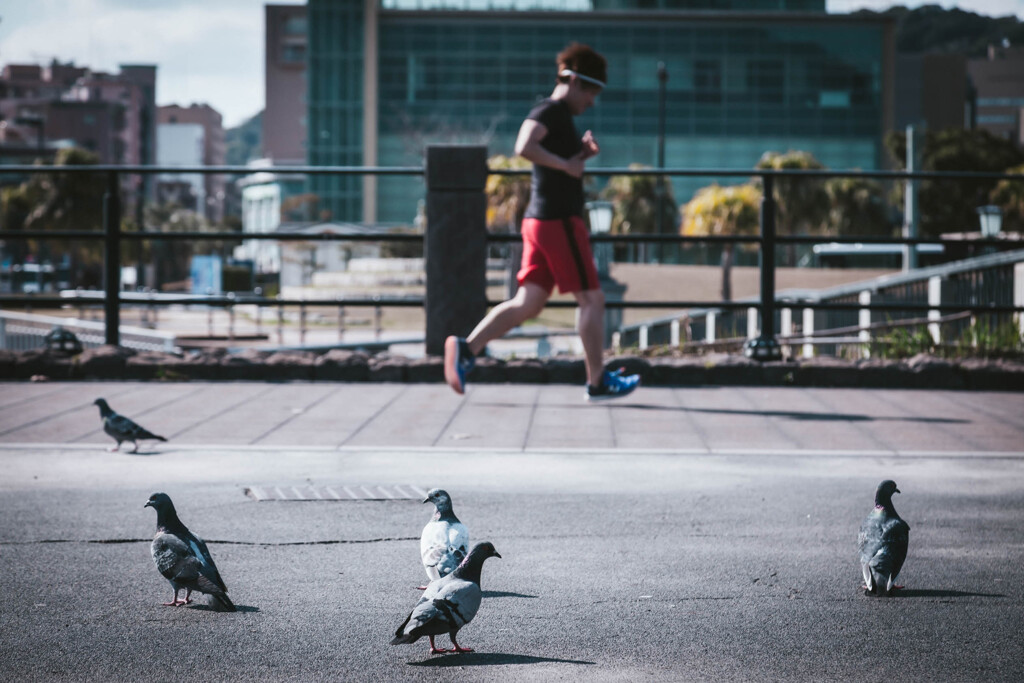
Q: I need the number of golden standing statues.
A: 0